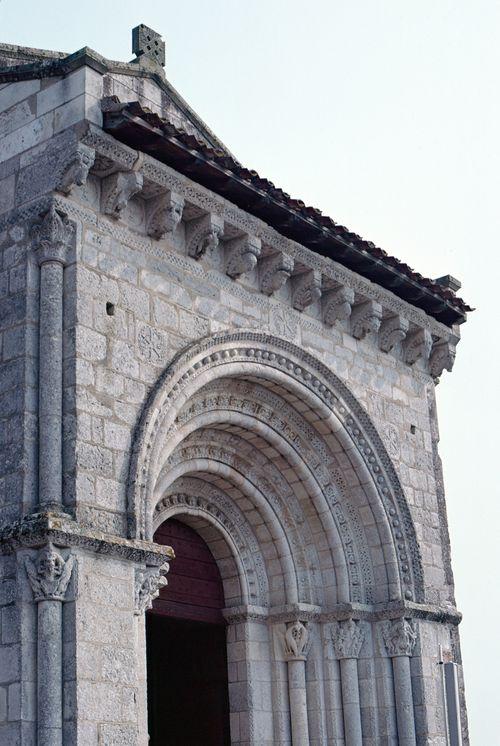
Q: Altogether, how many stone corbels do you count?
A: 12